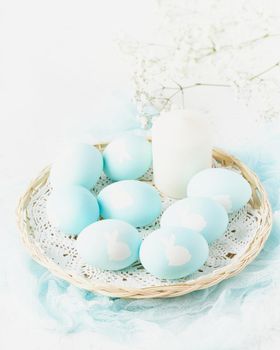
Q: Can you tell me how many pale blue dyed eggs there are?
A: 8